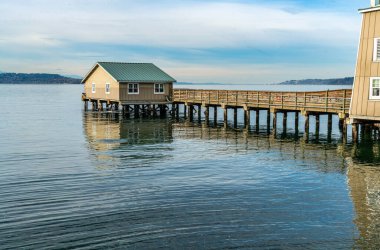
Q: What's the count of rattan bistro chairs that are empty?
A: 0